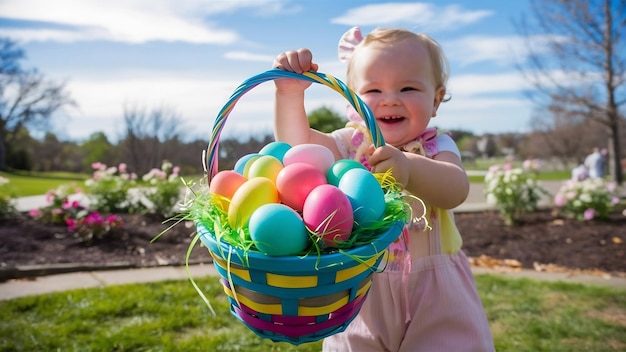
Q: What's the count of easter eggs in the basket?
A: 11